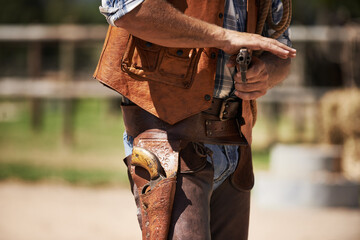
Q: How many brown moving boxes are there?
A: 0